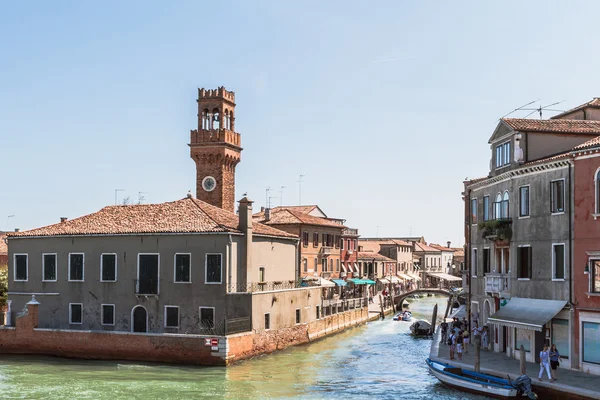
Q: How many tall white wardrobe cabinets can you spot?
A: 0